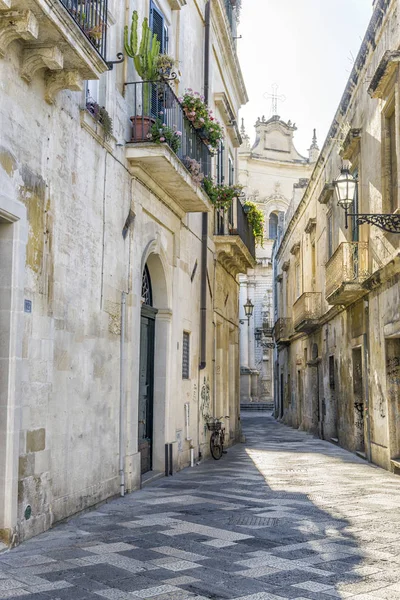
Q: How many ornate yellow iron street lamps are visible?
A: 0